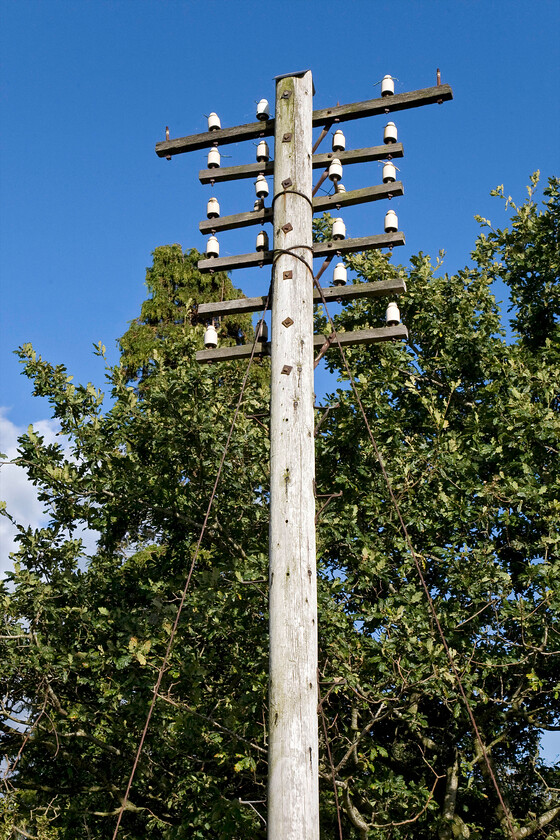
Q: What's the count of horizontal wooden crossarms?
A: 6